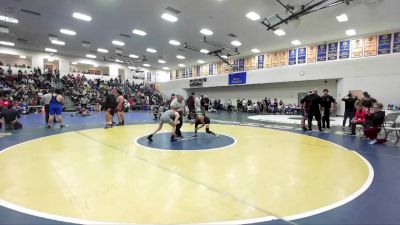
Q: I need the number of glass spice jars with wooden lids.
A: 0